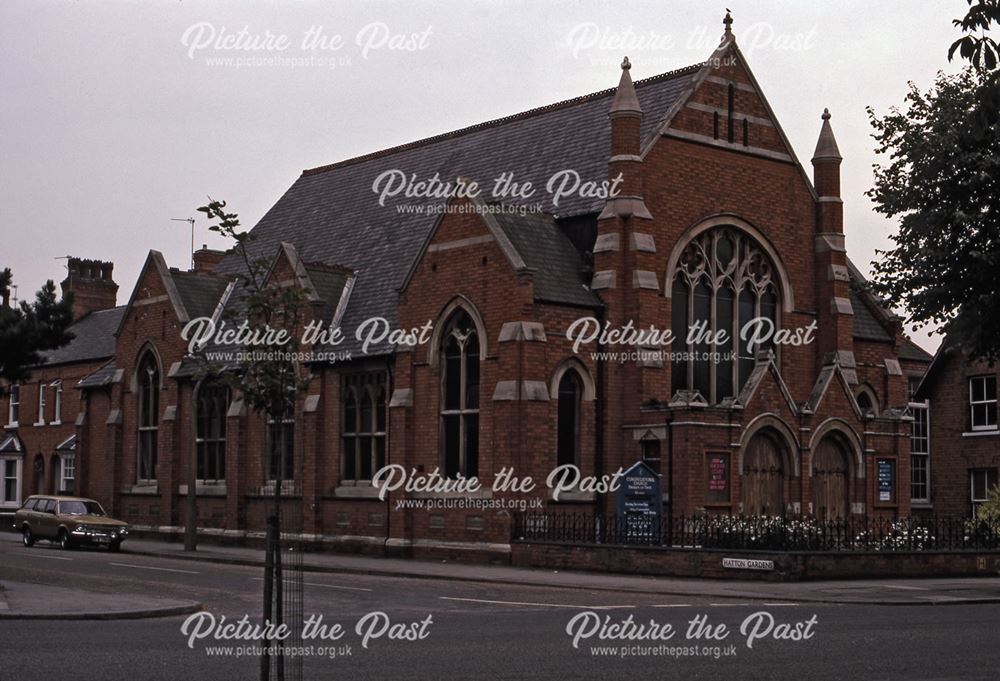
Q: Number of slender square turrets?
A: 2